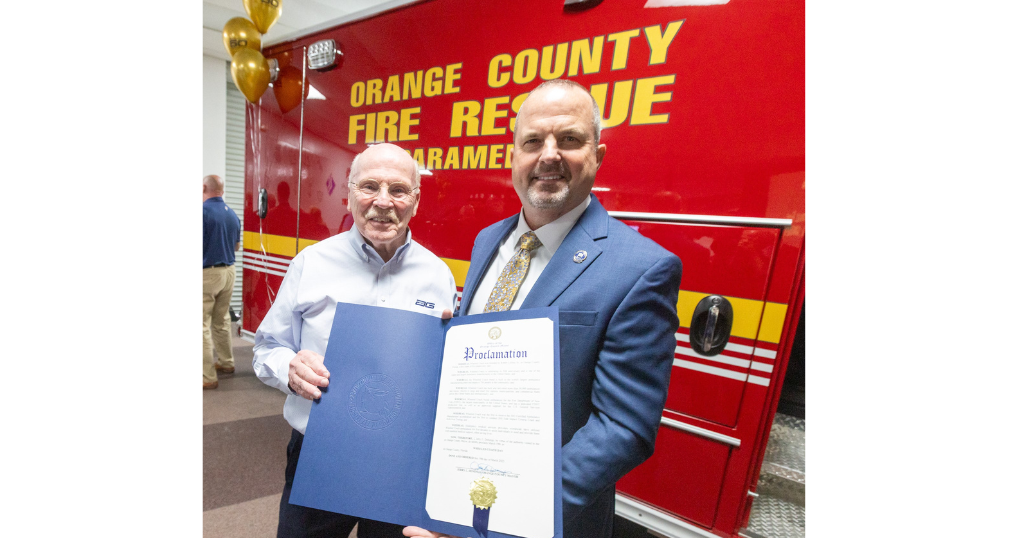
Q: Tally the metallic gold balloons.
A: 3